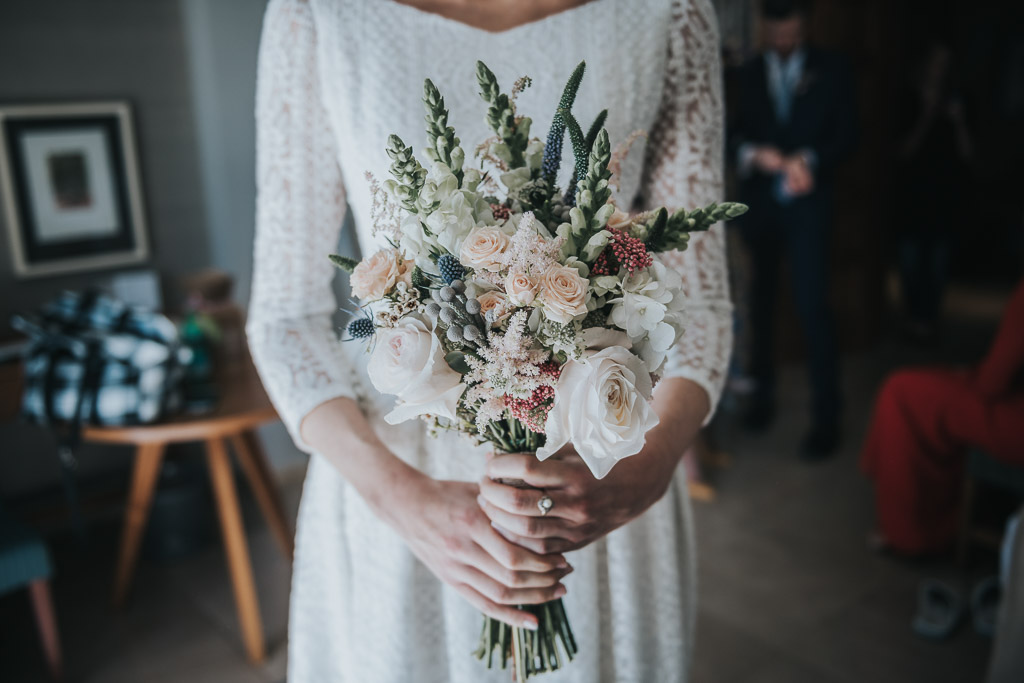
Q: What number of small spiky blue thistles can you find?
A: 2